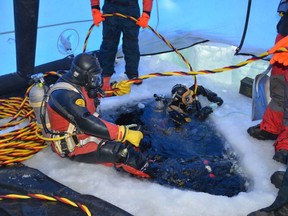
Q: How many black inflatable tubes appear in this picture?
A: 2